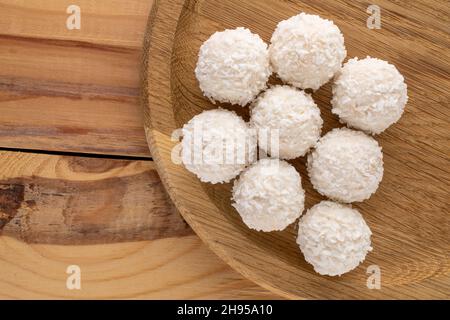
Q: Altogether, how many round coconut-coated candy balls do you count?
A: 8